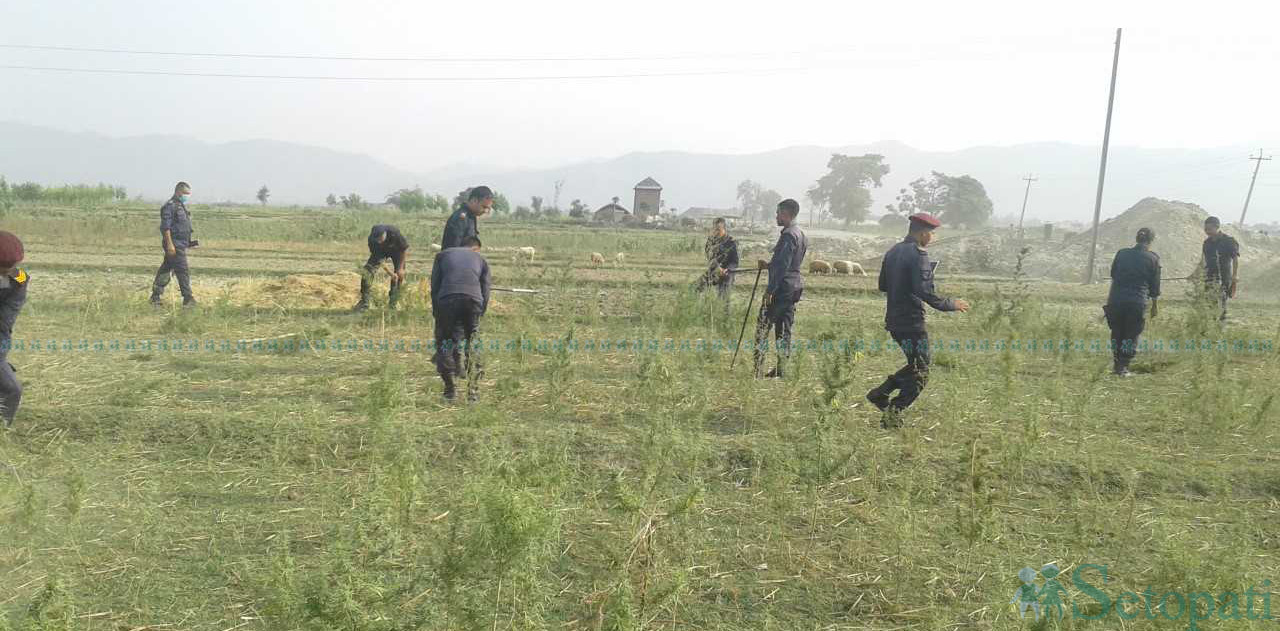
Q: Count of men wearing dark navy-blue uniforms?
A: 10